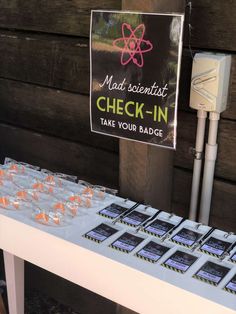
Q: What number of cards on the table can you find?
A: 12